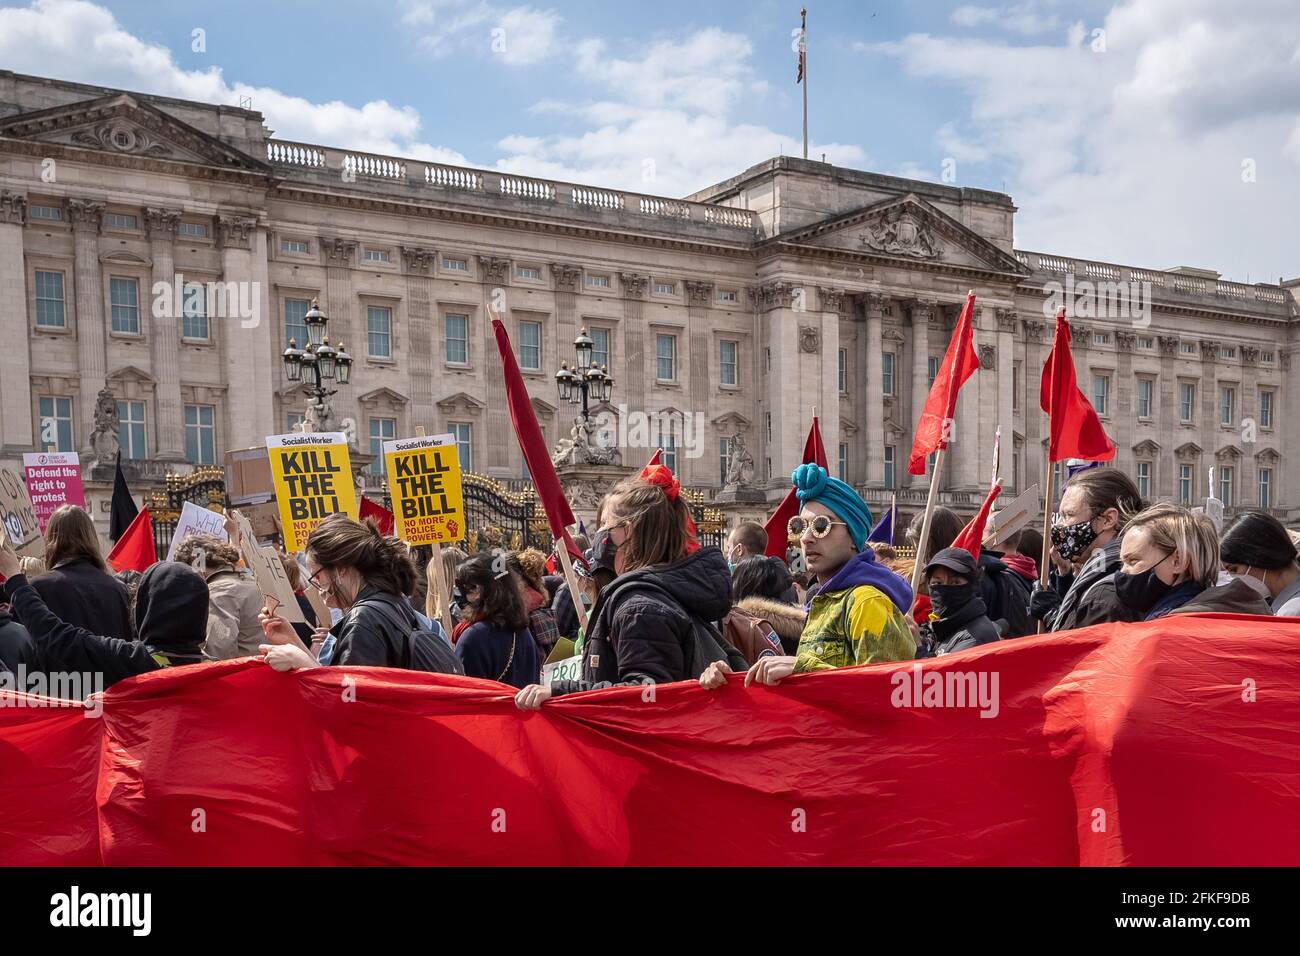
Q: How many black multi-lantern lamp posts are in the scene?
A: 2